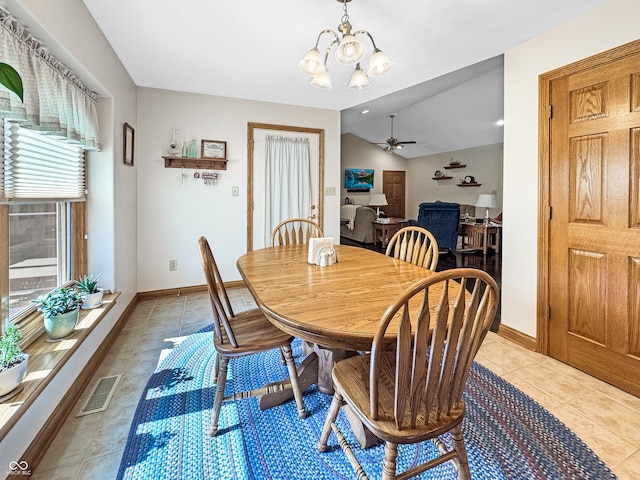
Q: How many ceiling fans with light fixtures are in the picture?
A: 1